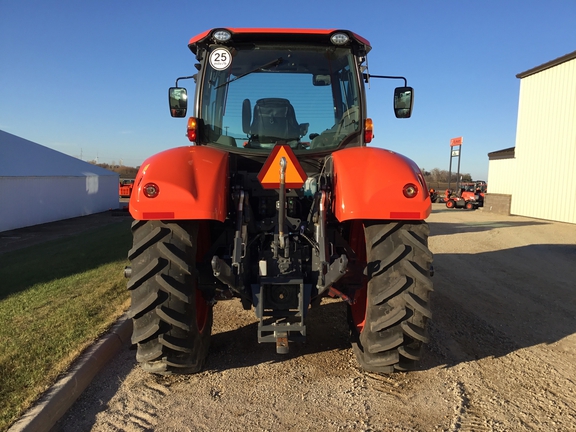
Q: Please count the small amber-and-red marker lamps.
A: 2